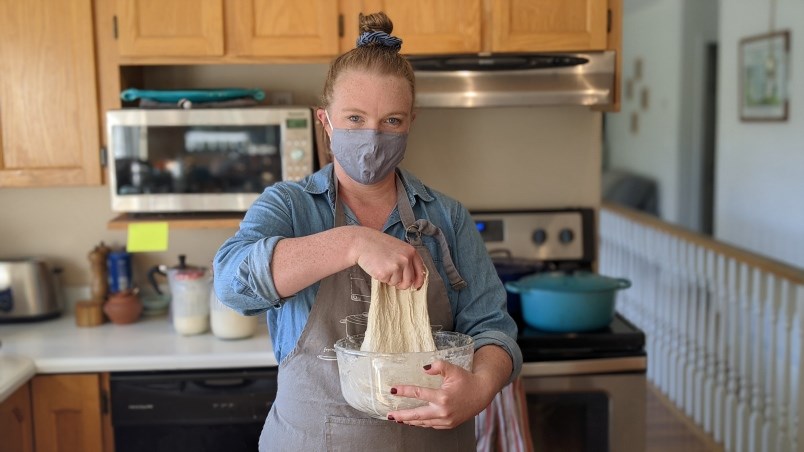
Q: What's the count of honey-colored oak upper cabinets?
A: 5